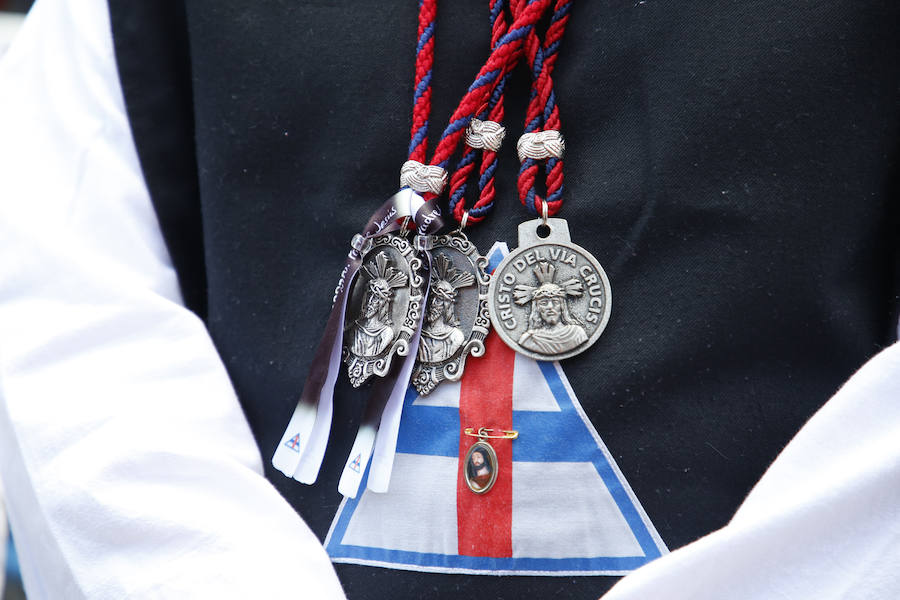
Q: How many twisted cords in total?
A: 3